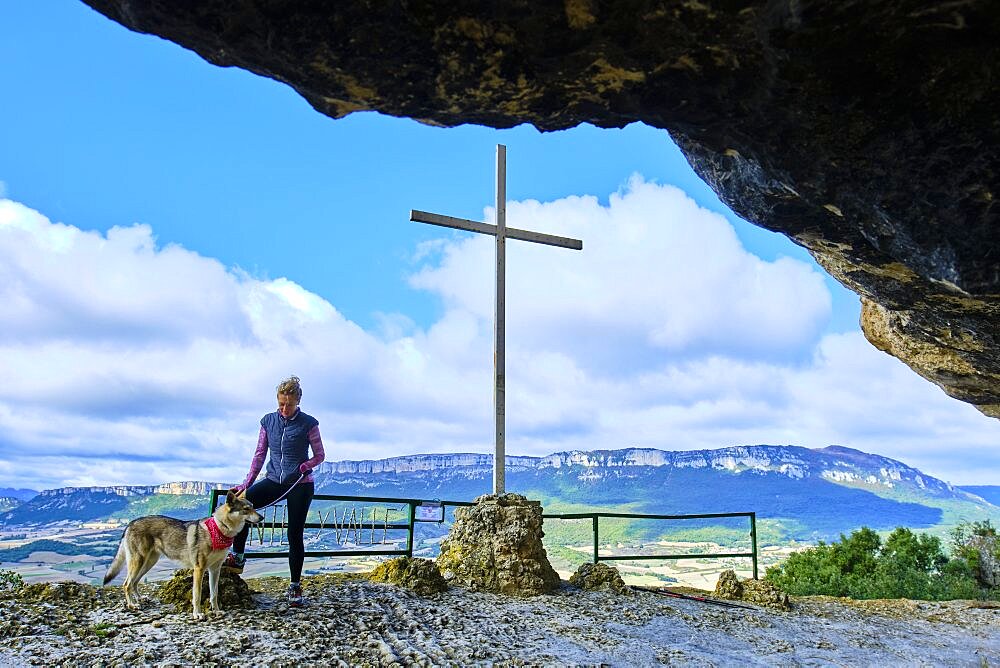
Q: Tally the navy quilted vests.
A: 1